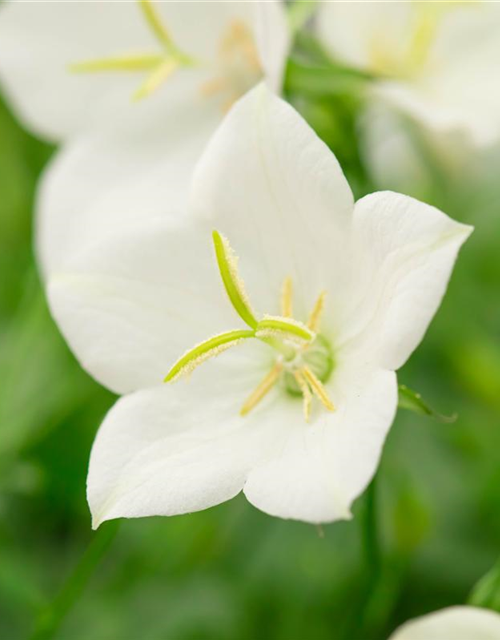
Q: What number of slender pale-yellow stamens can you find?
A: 5